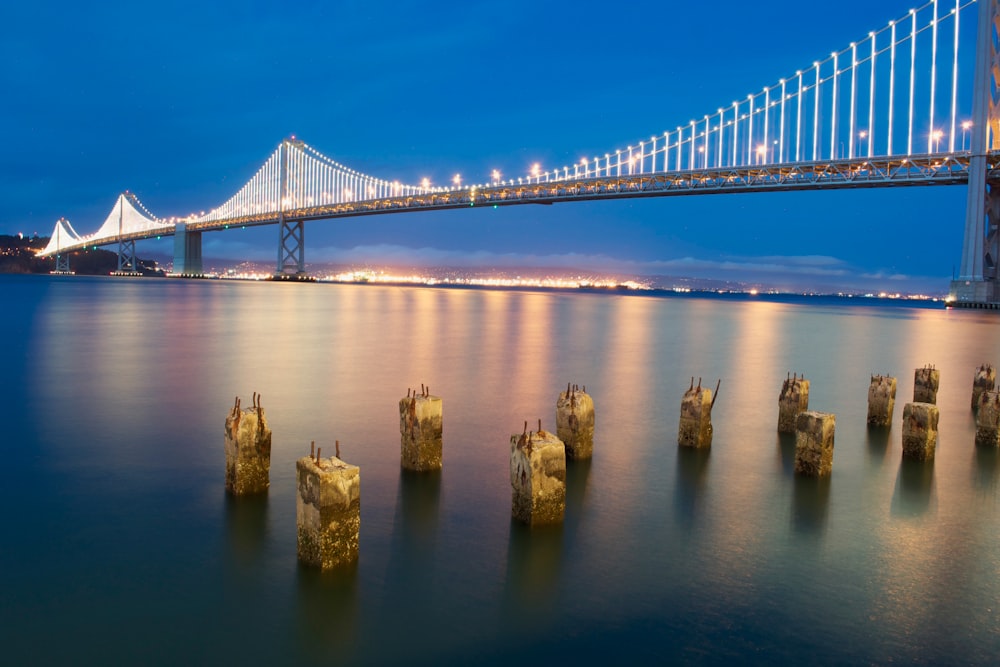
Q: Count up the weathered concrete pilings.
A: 13